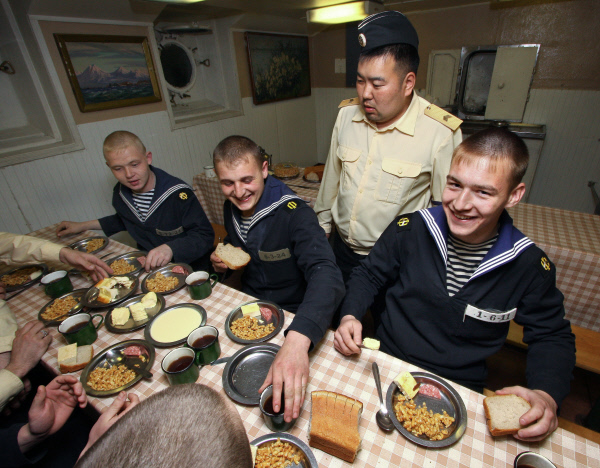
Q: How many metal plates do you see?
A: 13